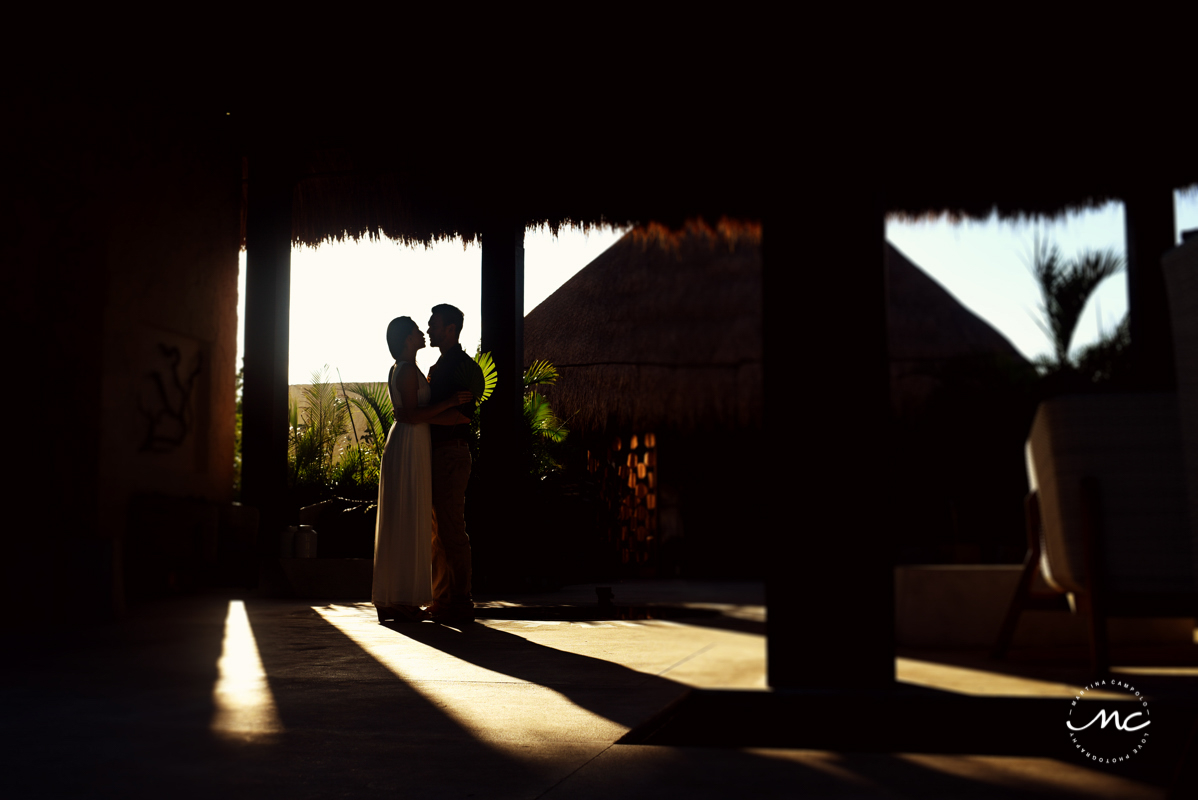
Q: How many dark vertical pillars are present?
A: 4